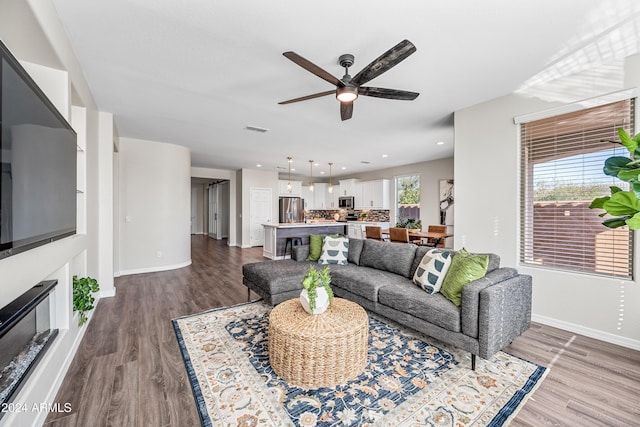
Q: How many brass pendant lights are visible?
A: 3